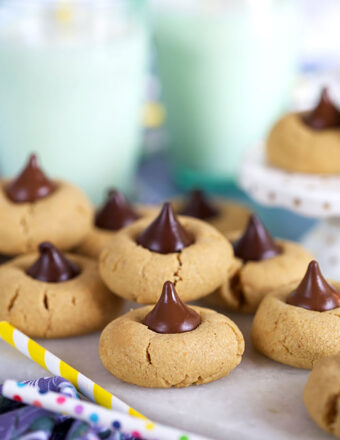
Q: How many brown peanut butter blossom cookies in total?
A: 10